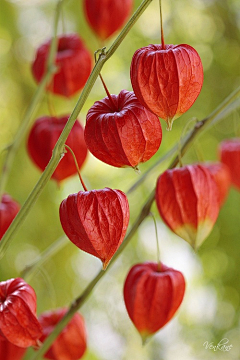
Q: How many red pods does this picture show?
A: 14